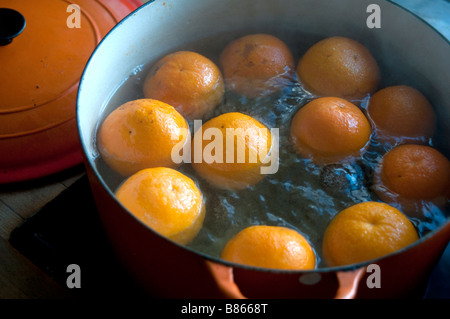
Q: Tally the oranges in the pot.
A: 11